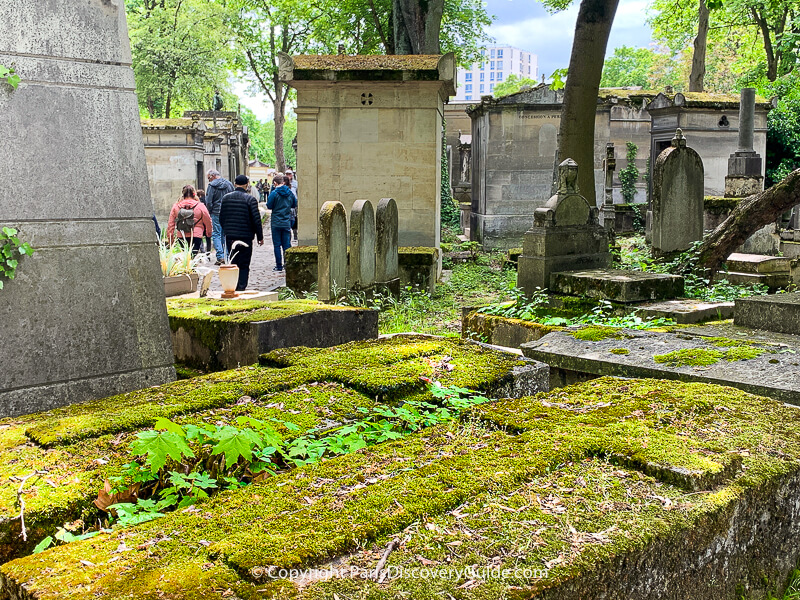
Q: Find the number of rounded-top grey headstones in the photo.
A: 4